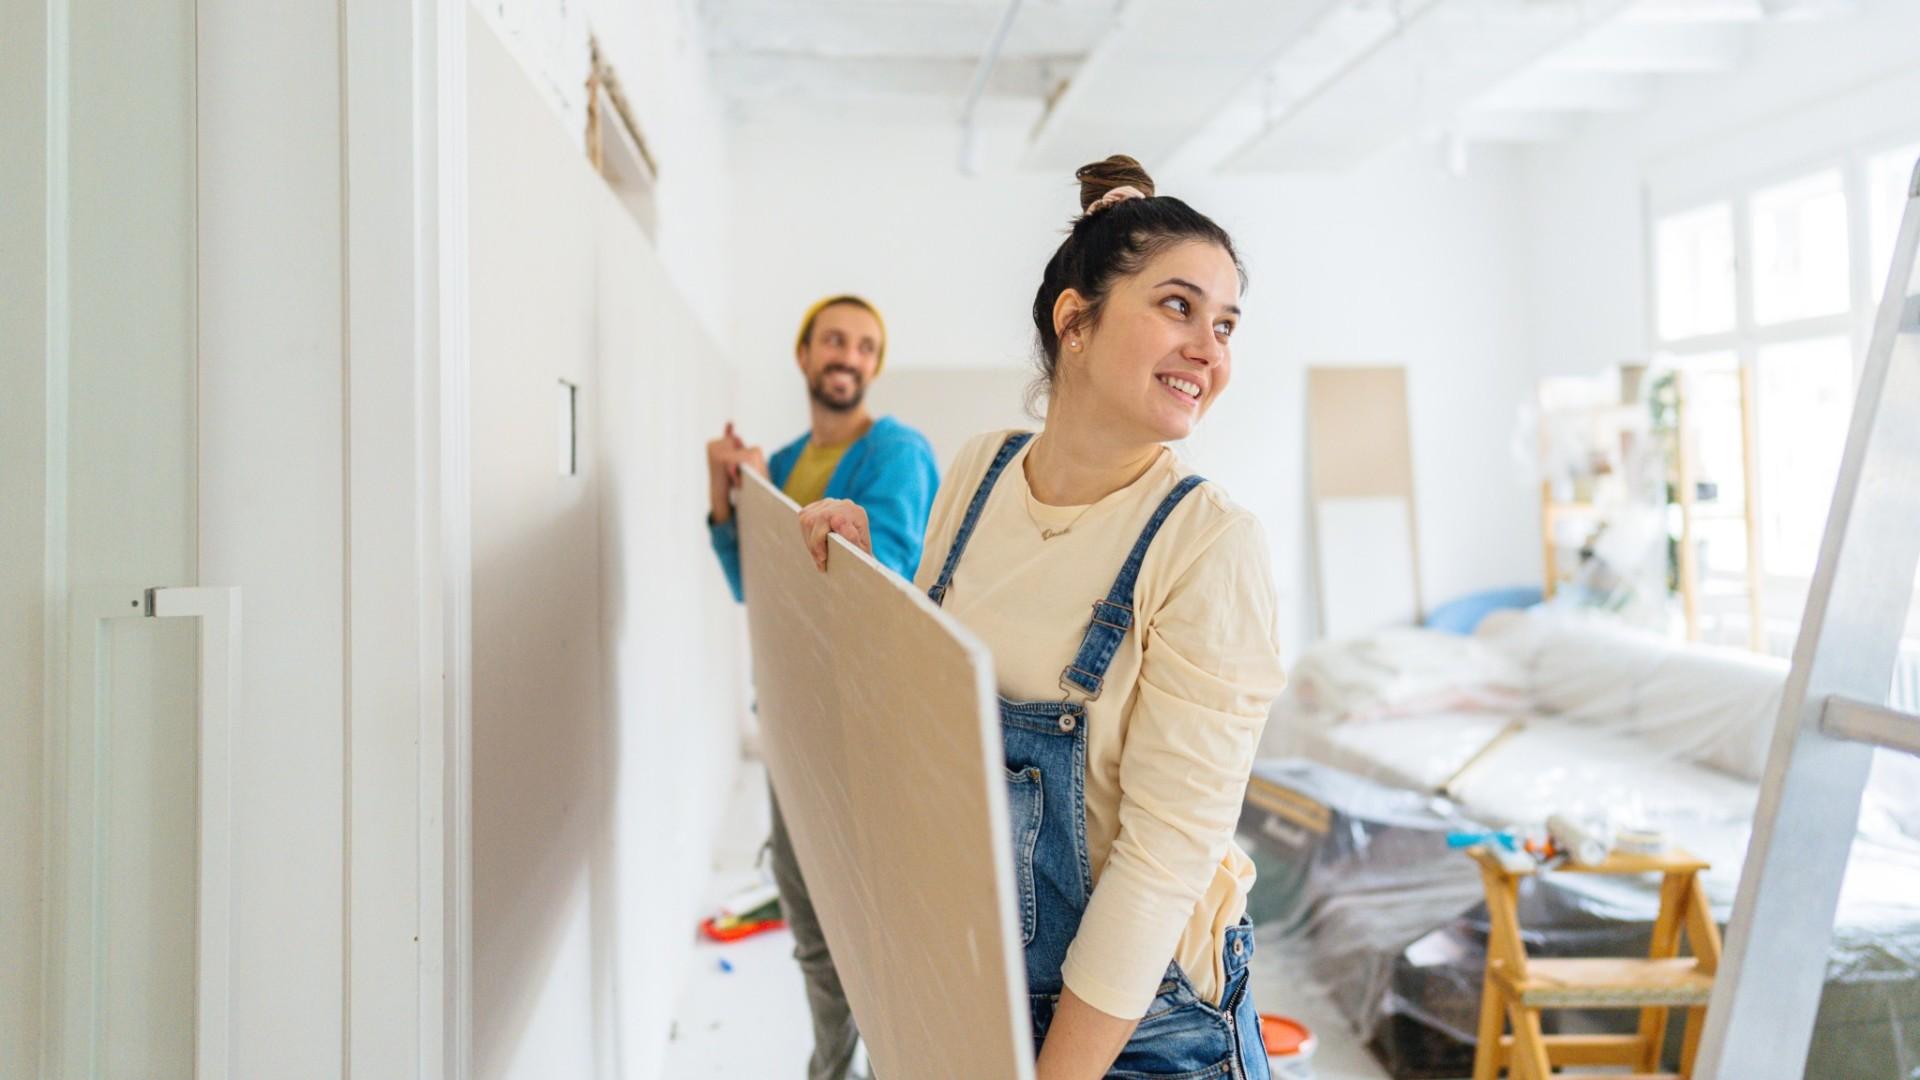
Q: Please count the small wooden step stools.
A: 1